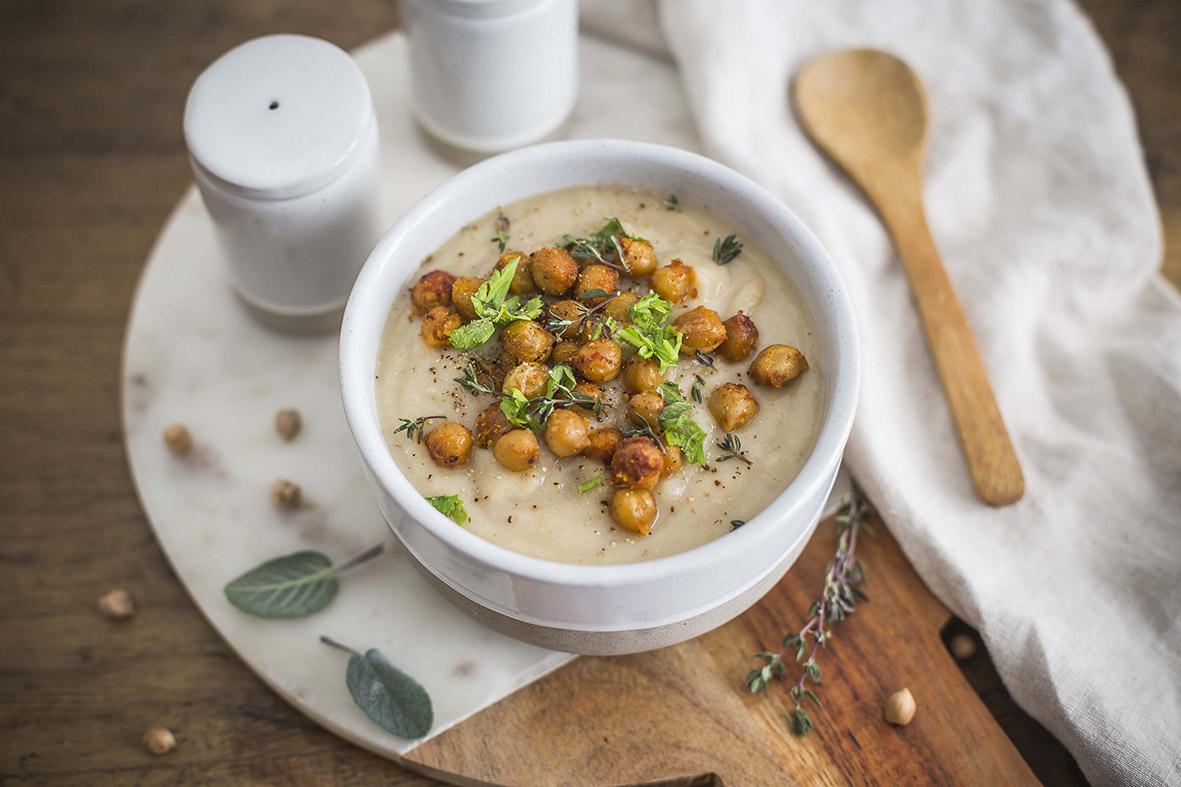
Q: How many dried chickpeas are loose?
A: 7